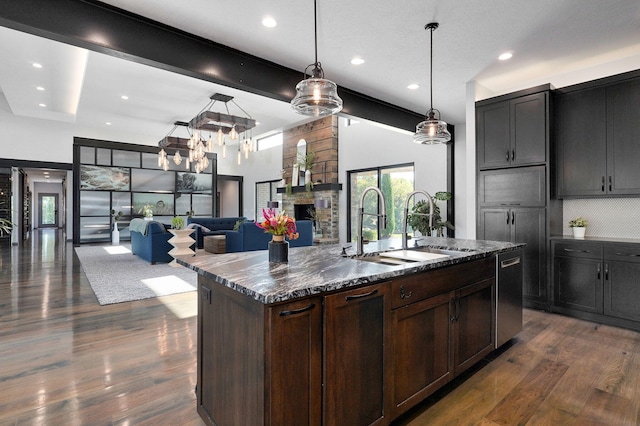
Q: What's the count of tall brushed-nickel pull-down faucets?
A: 2